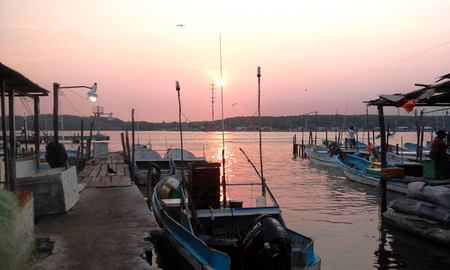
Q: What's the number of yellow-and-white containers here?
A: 2